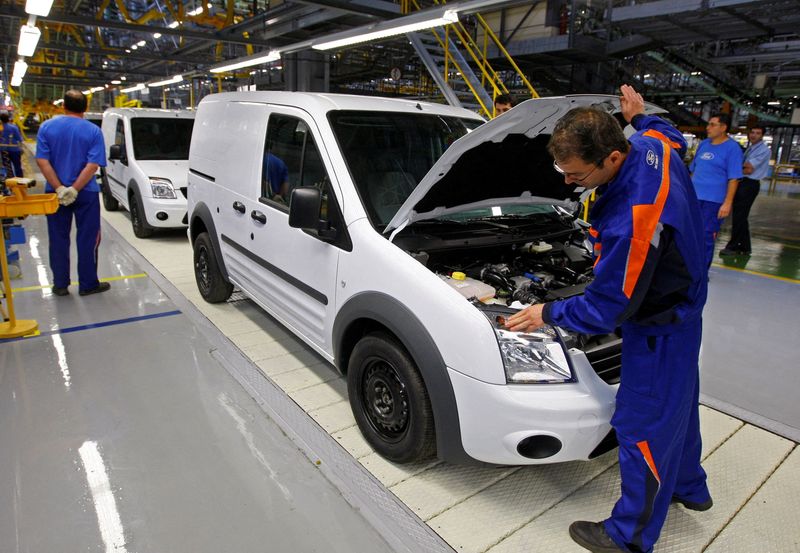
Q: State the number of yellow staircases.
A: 1